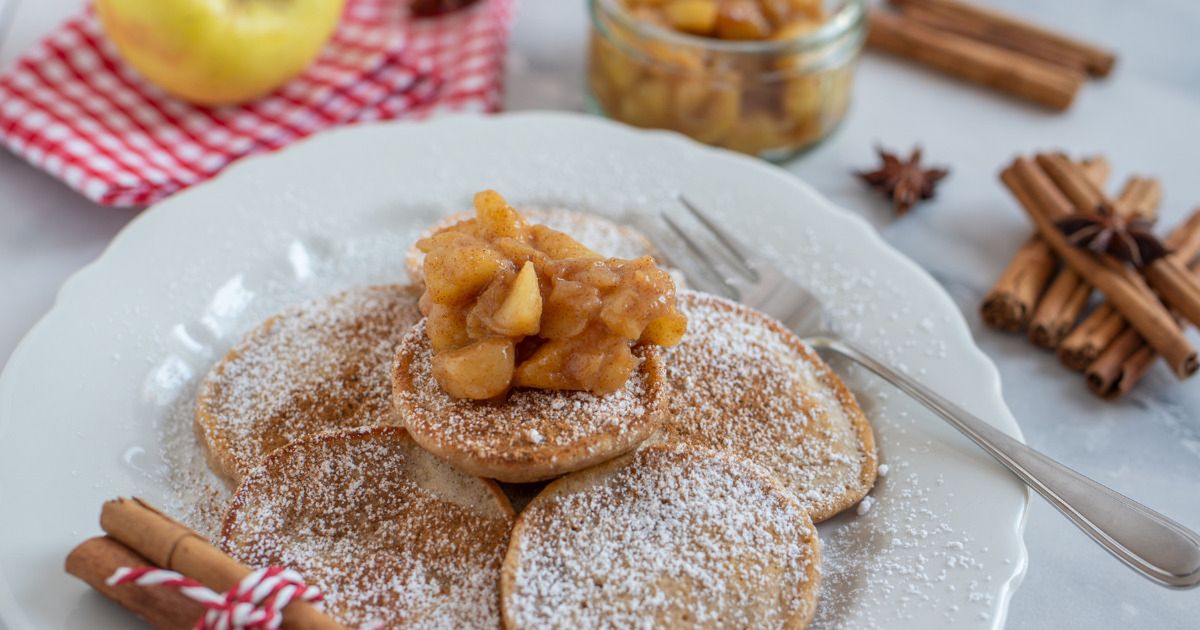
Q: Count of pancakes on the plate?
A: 6